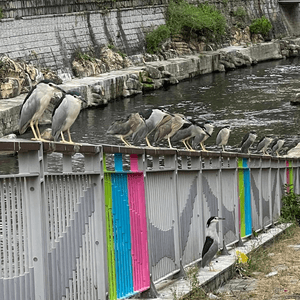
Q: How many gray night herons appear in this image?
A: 12